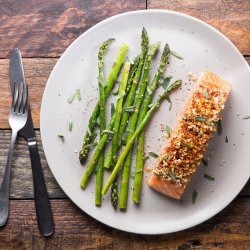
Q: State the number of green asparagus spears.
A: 8